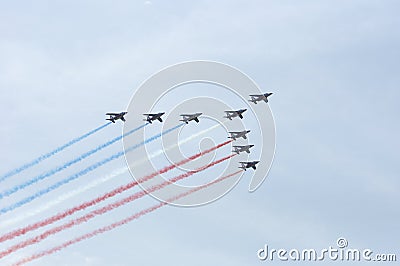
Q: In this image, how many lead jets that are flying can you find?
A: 1